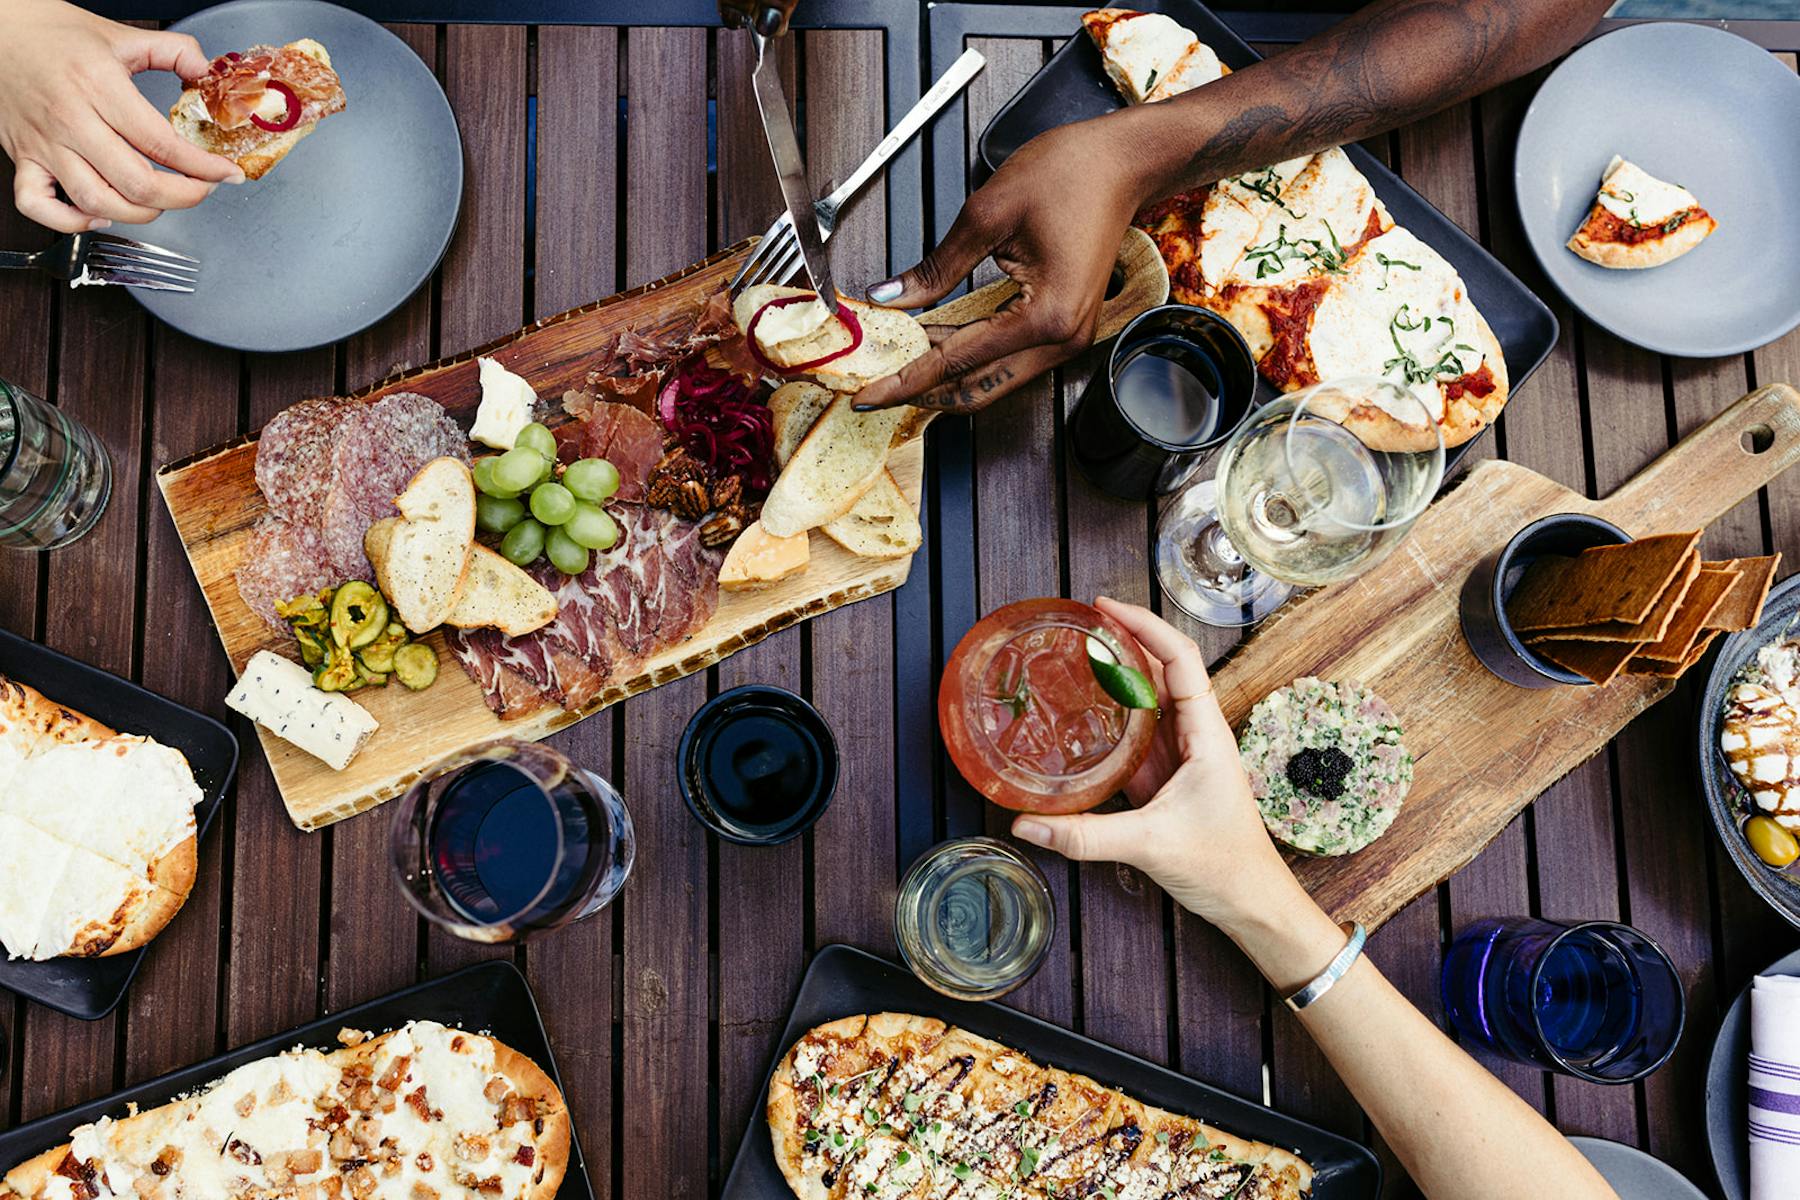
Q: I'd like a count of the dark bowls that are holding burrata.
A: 1